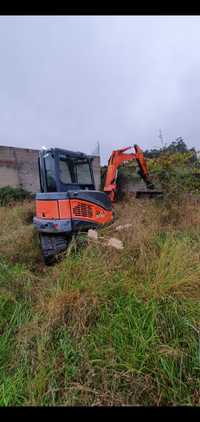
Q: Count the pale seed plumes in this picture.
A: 3